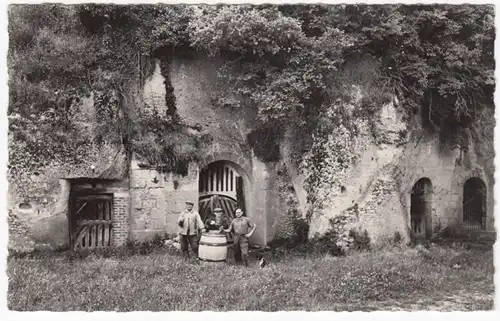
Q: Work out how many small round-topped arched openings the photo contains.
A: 2